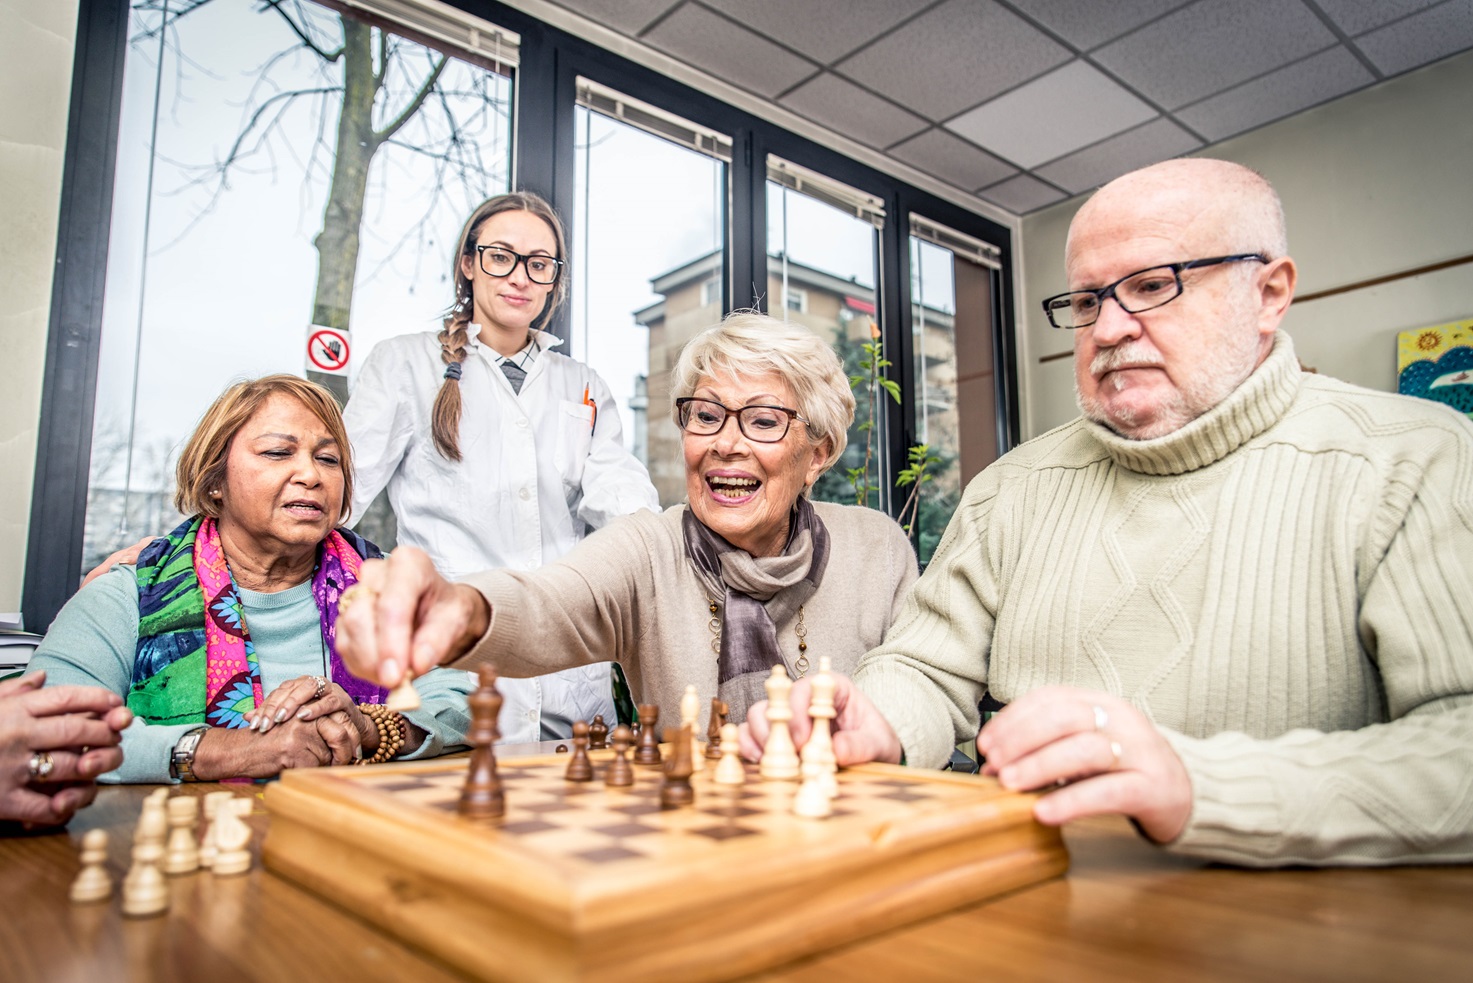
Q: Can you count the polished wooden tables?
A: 1